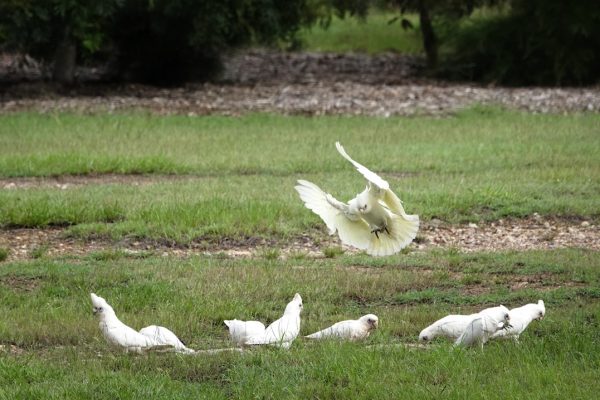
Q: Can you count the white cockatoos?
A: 9